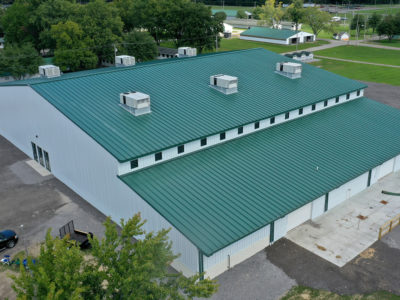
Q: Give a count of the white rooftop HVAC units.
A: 6